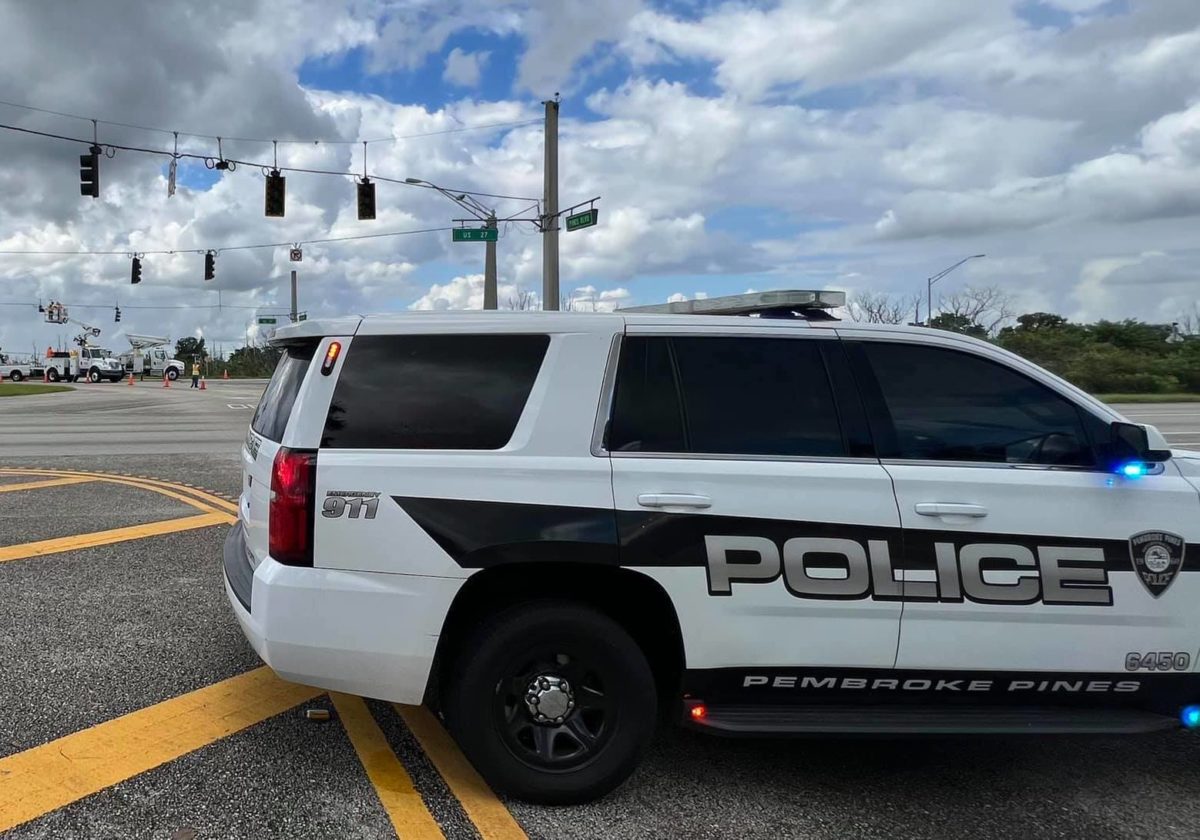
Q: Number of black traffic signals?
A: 6